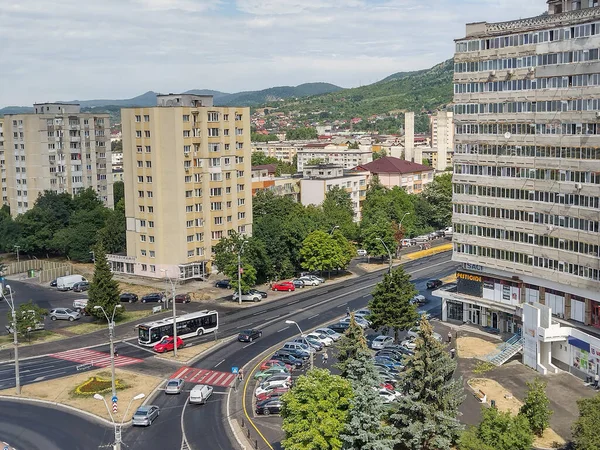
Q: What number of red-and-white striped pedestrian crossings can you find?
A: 2